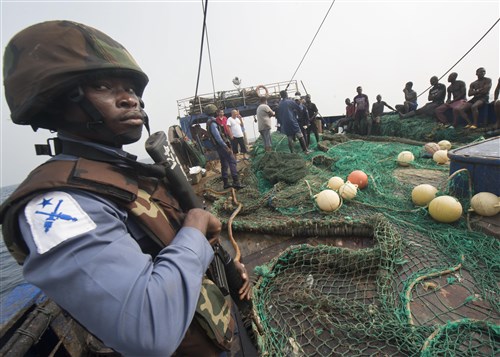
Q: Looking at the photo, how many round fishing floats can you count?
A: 11